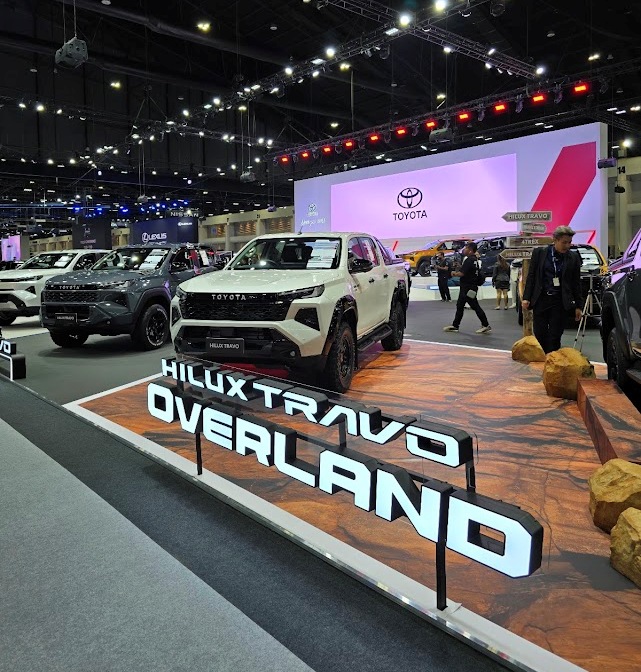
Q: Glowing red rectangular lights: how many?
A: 11